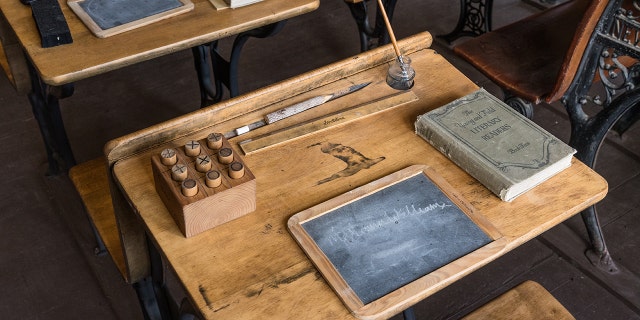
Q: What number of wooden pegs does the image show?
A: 9